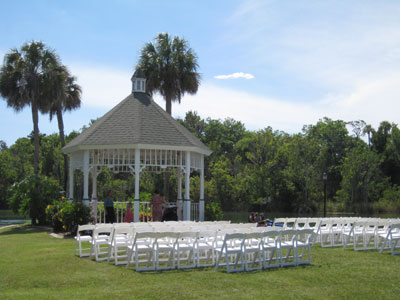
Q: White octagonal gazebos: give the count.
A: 1